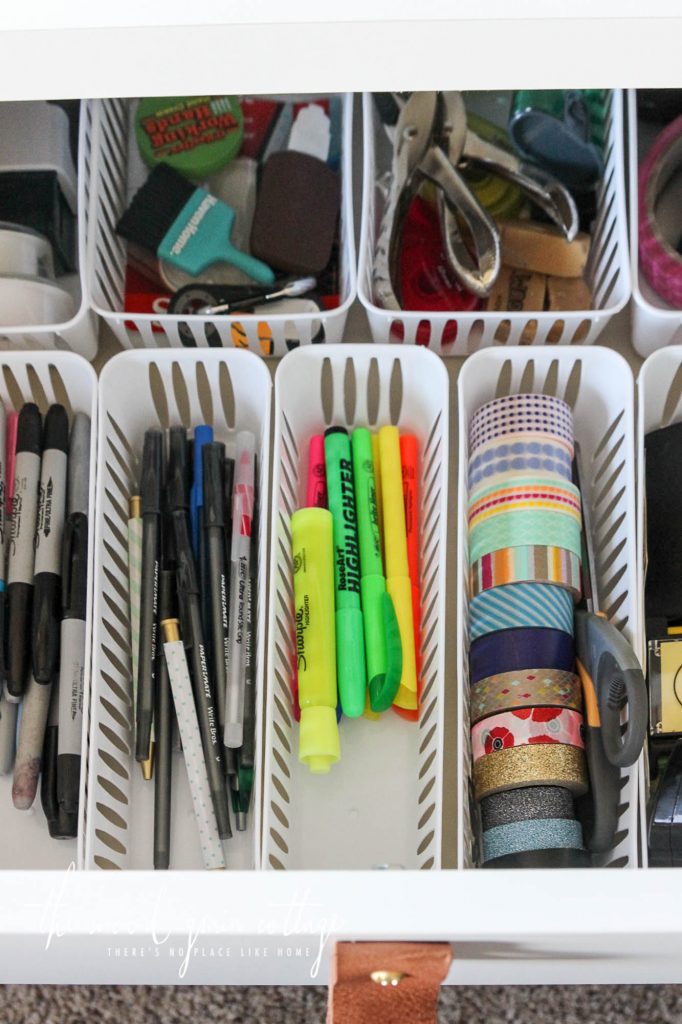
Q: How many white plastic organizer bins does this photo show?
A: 9